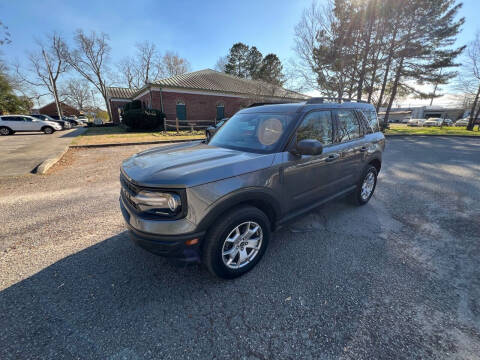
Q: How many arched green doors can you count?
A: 2